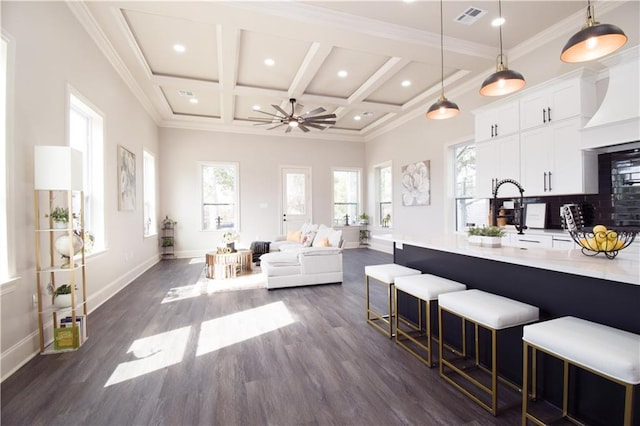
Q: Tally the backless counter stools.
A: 4